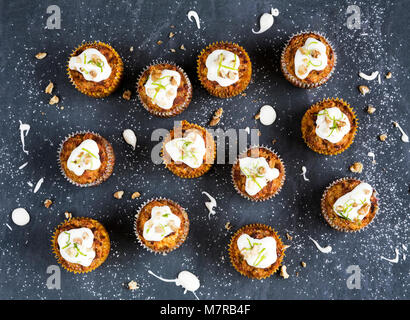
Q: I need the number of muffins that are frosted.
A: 12